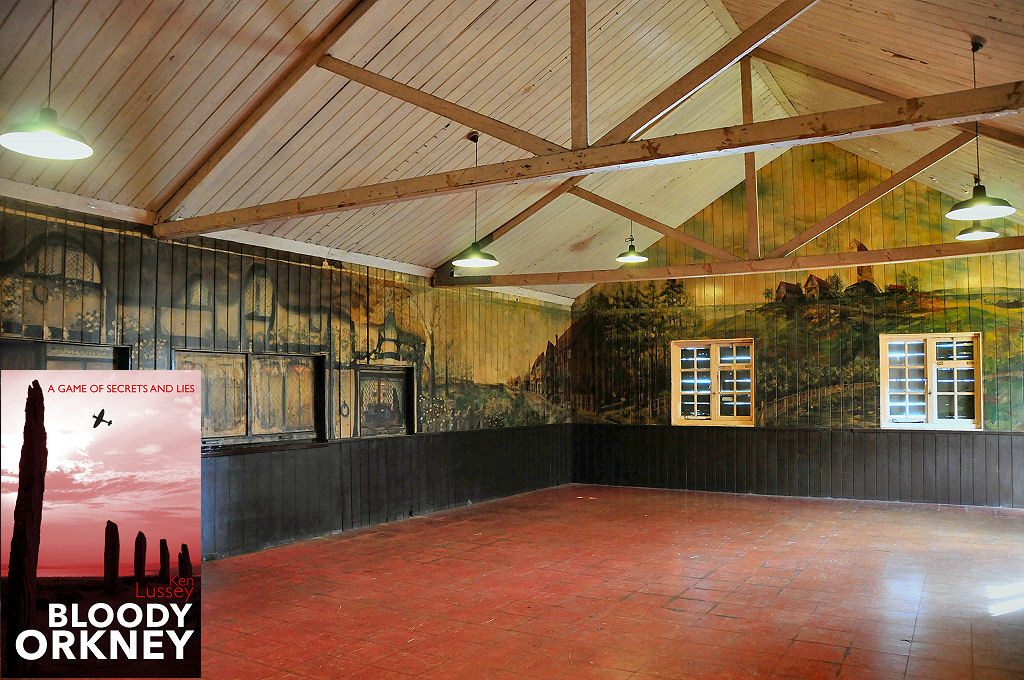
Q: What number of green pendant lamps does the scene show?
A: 5